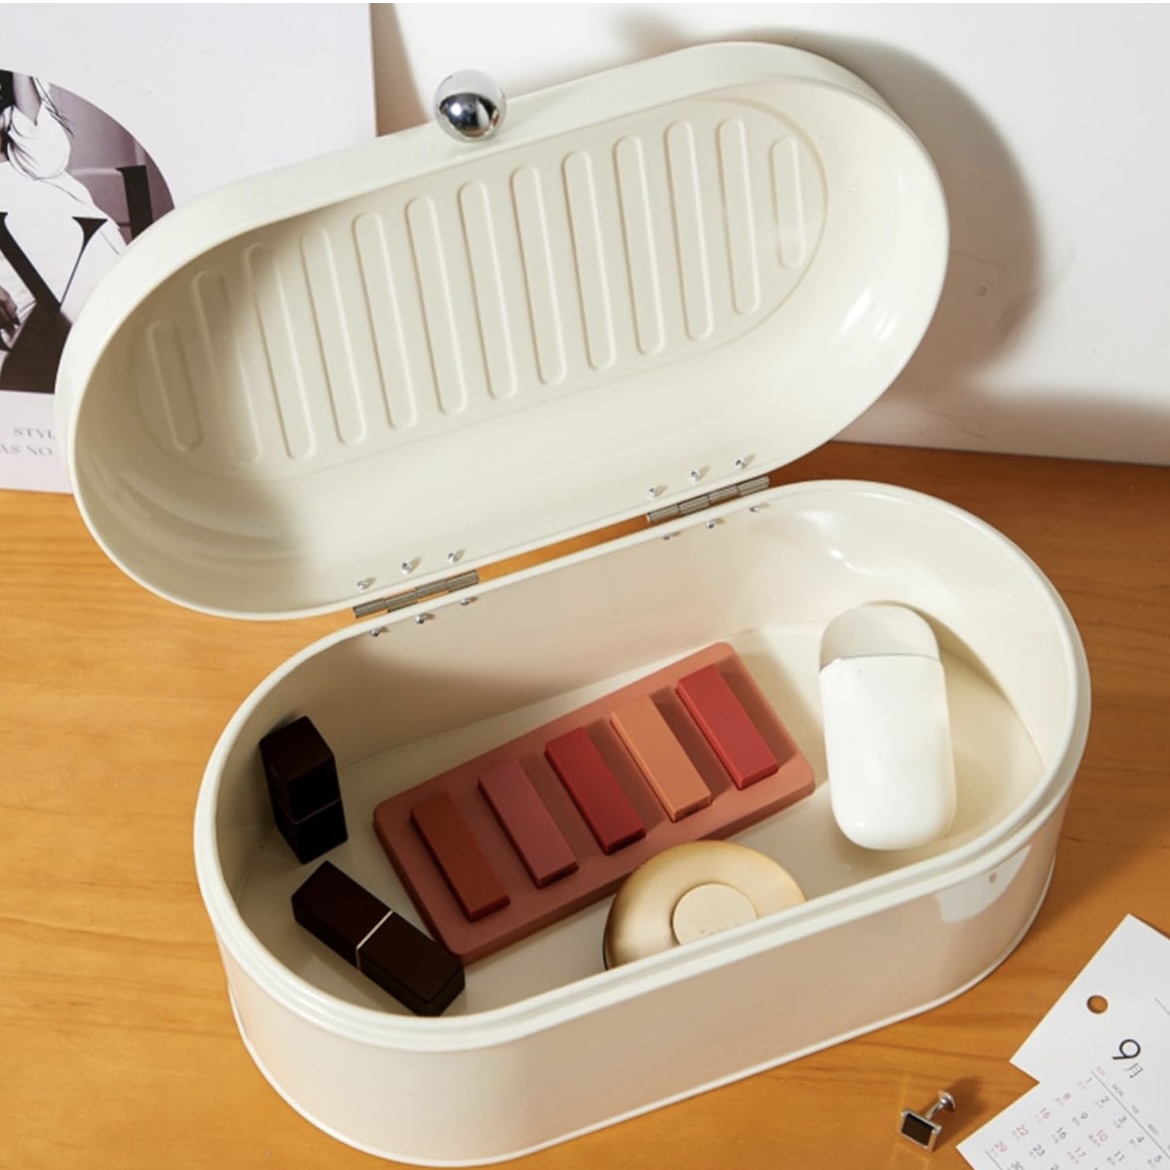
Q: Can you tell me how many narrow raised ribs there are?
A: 13